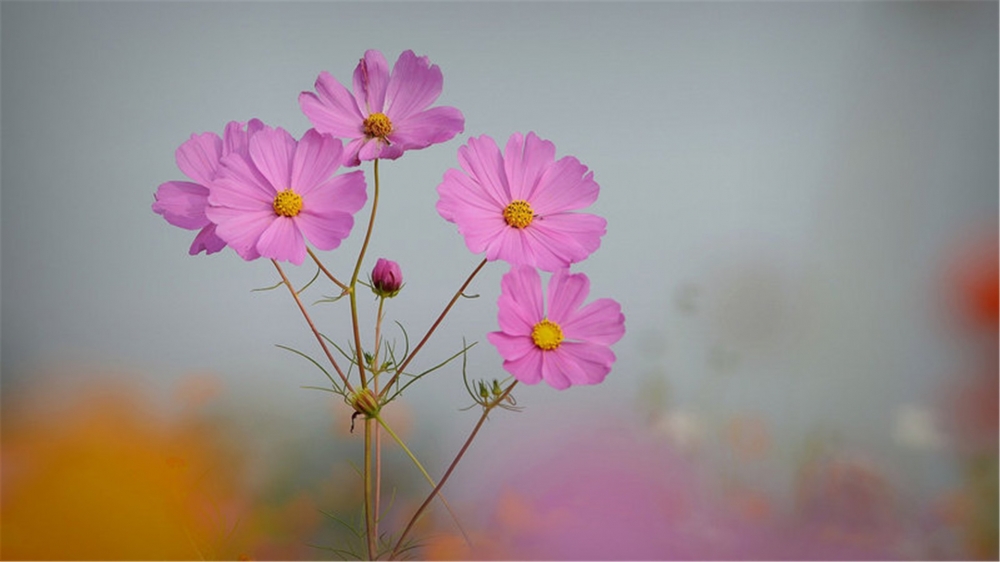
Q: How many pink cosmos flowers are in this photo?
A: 5